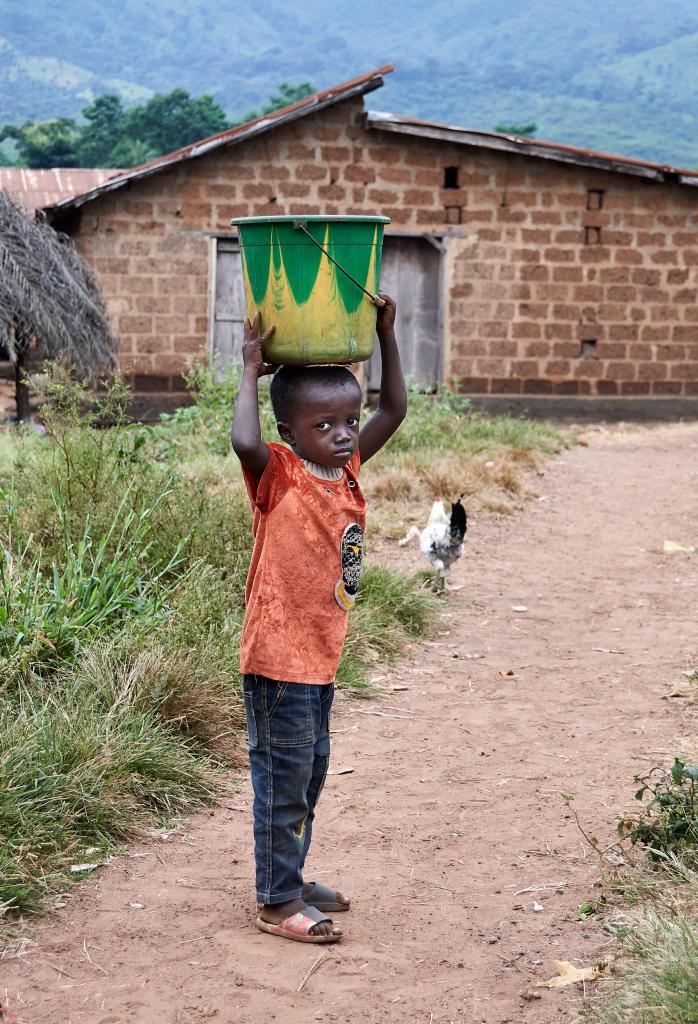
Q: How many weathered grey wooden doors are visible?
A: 2